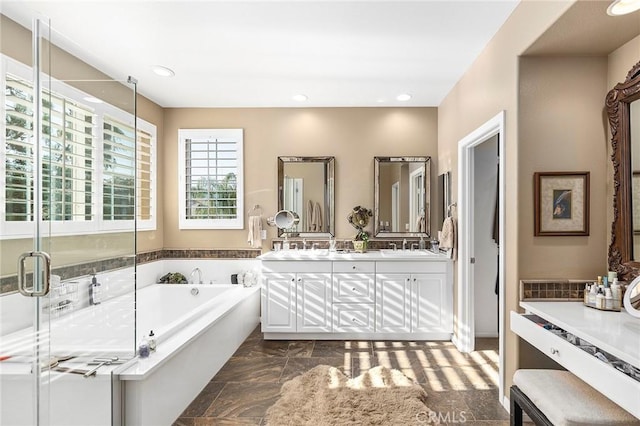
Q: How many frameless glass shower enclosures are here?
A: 1